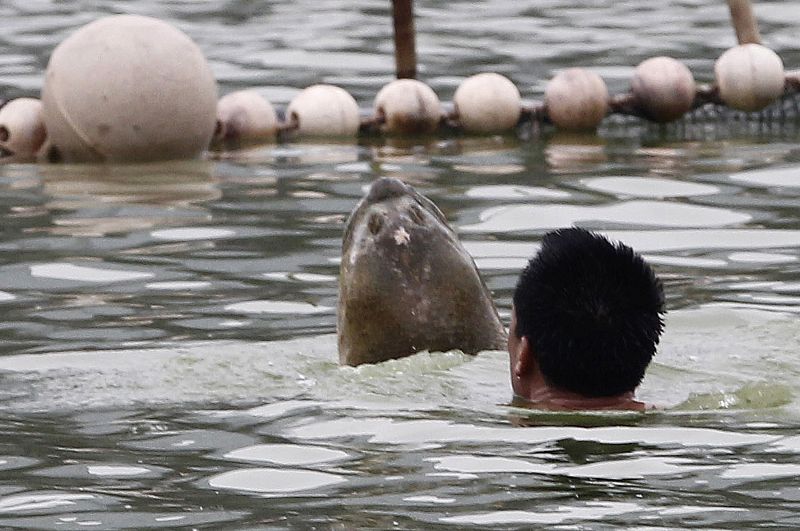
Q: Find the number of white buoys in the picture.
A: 9